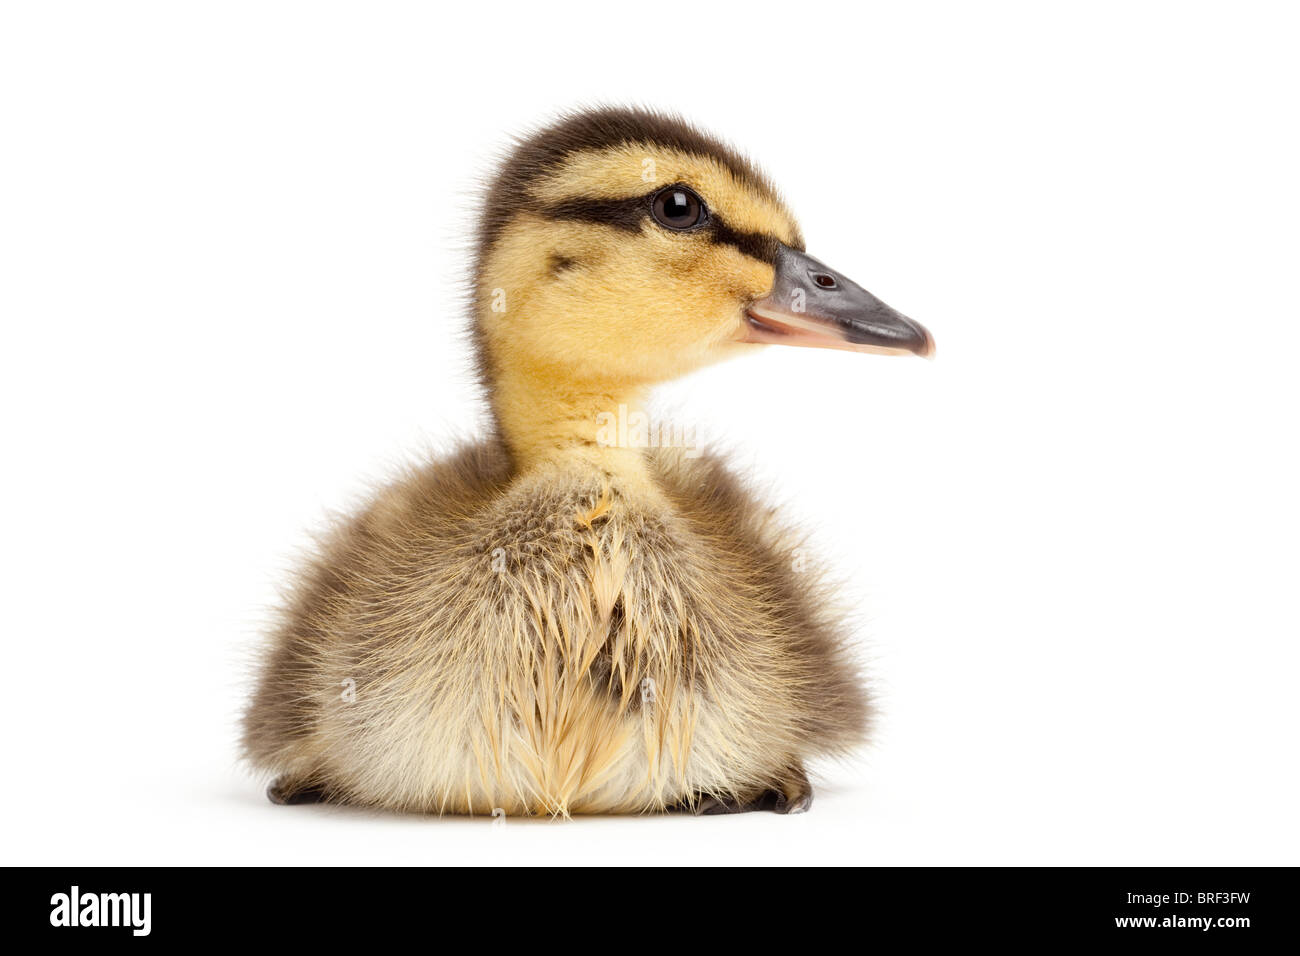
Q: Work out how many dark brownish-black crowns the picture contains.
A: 1